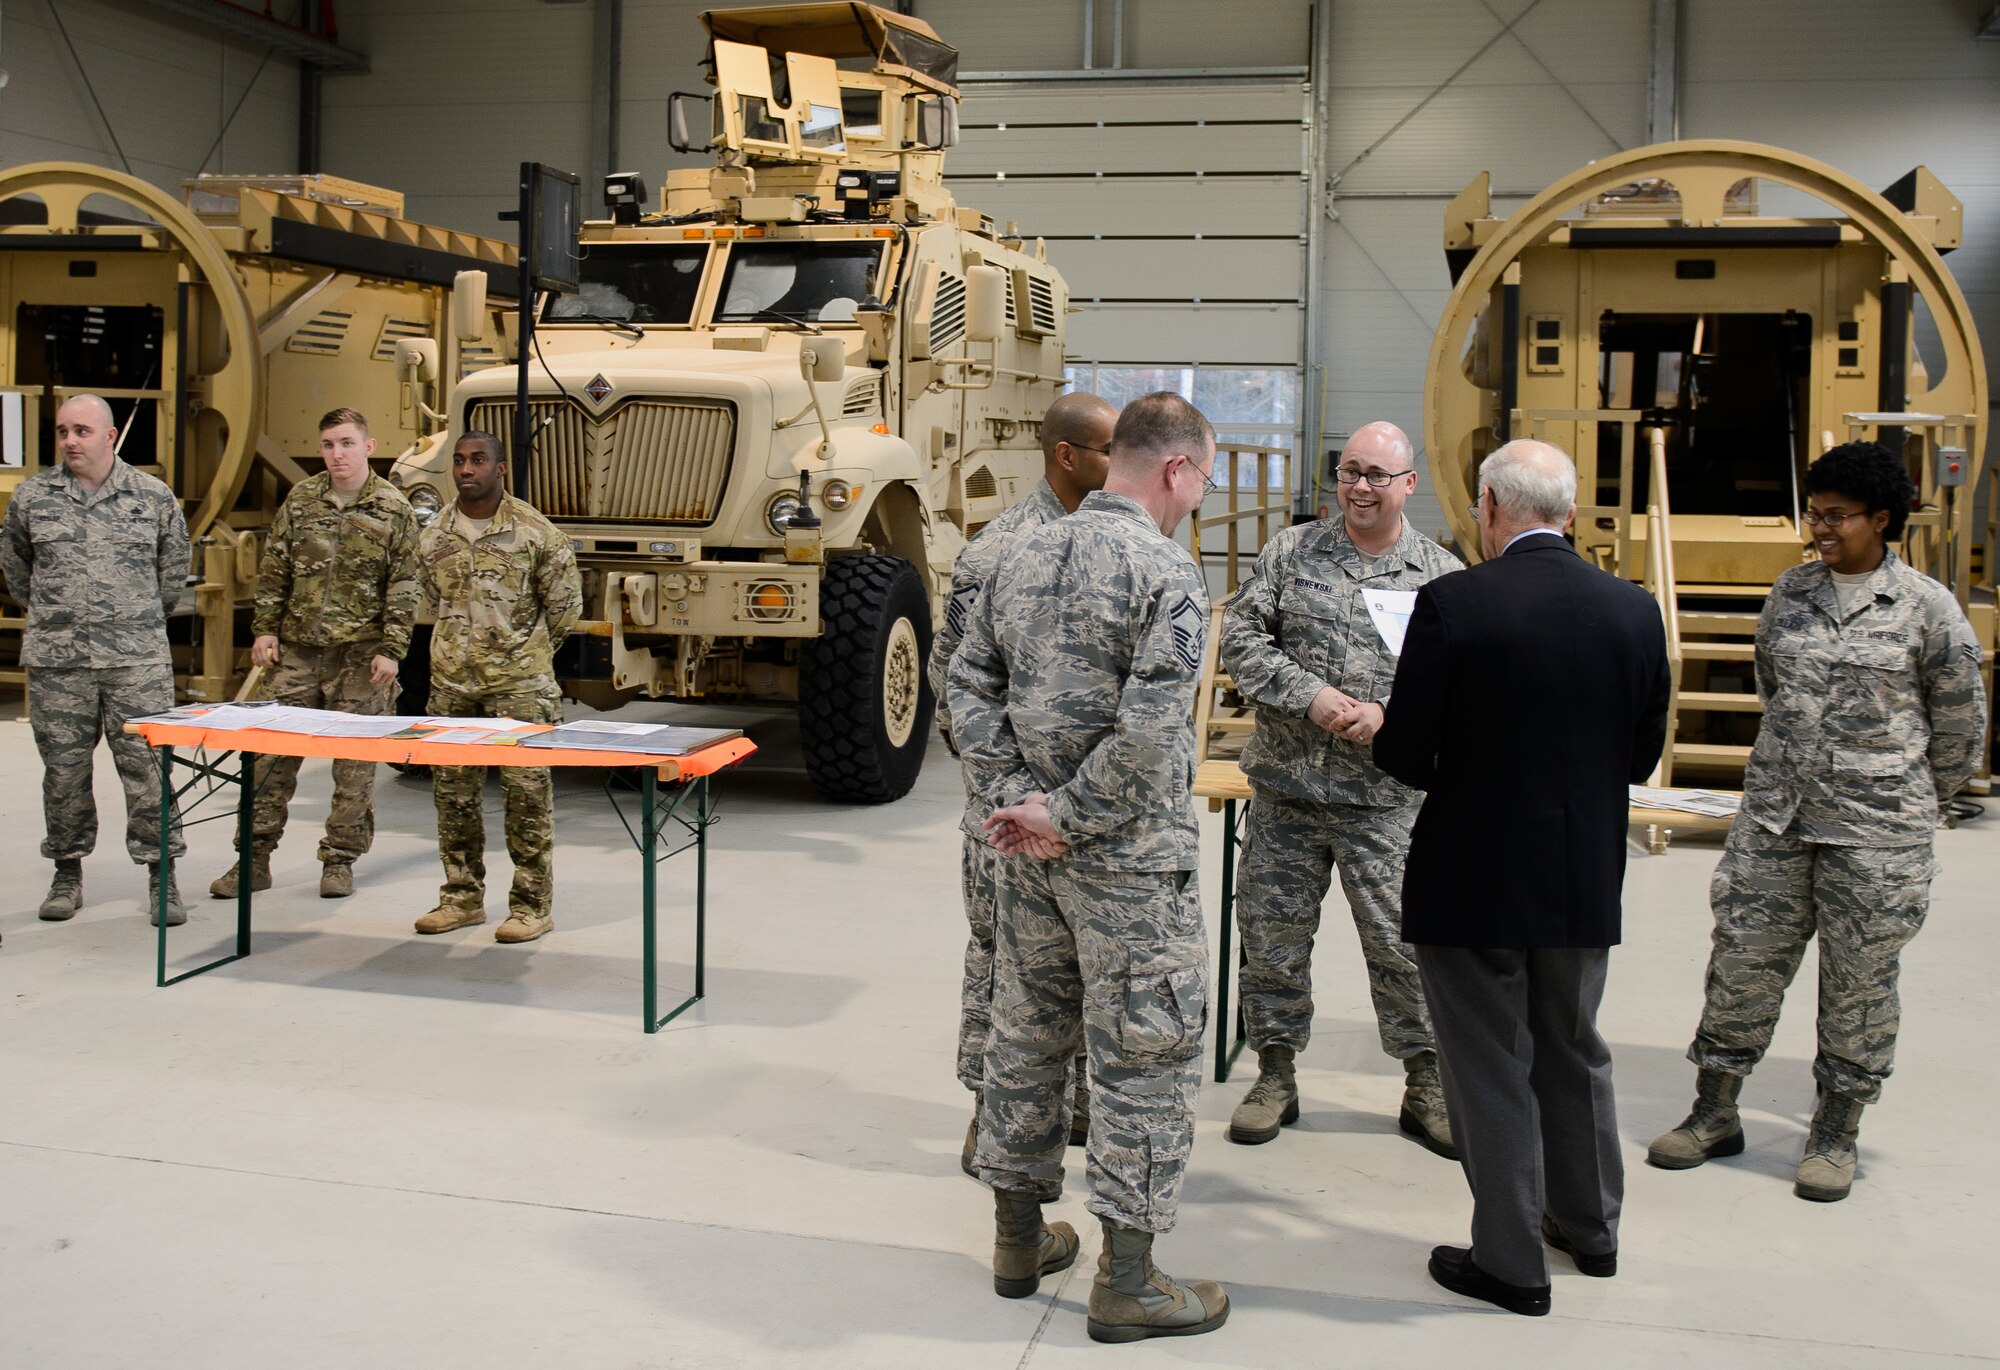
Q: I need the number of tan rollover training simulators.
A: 2